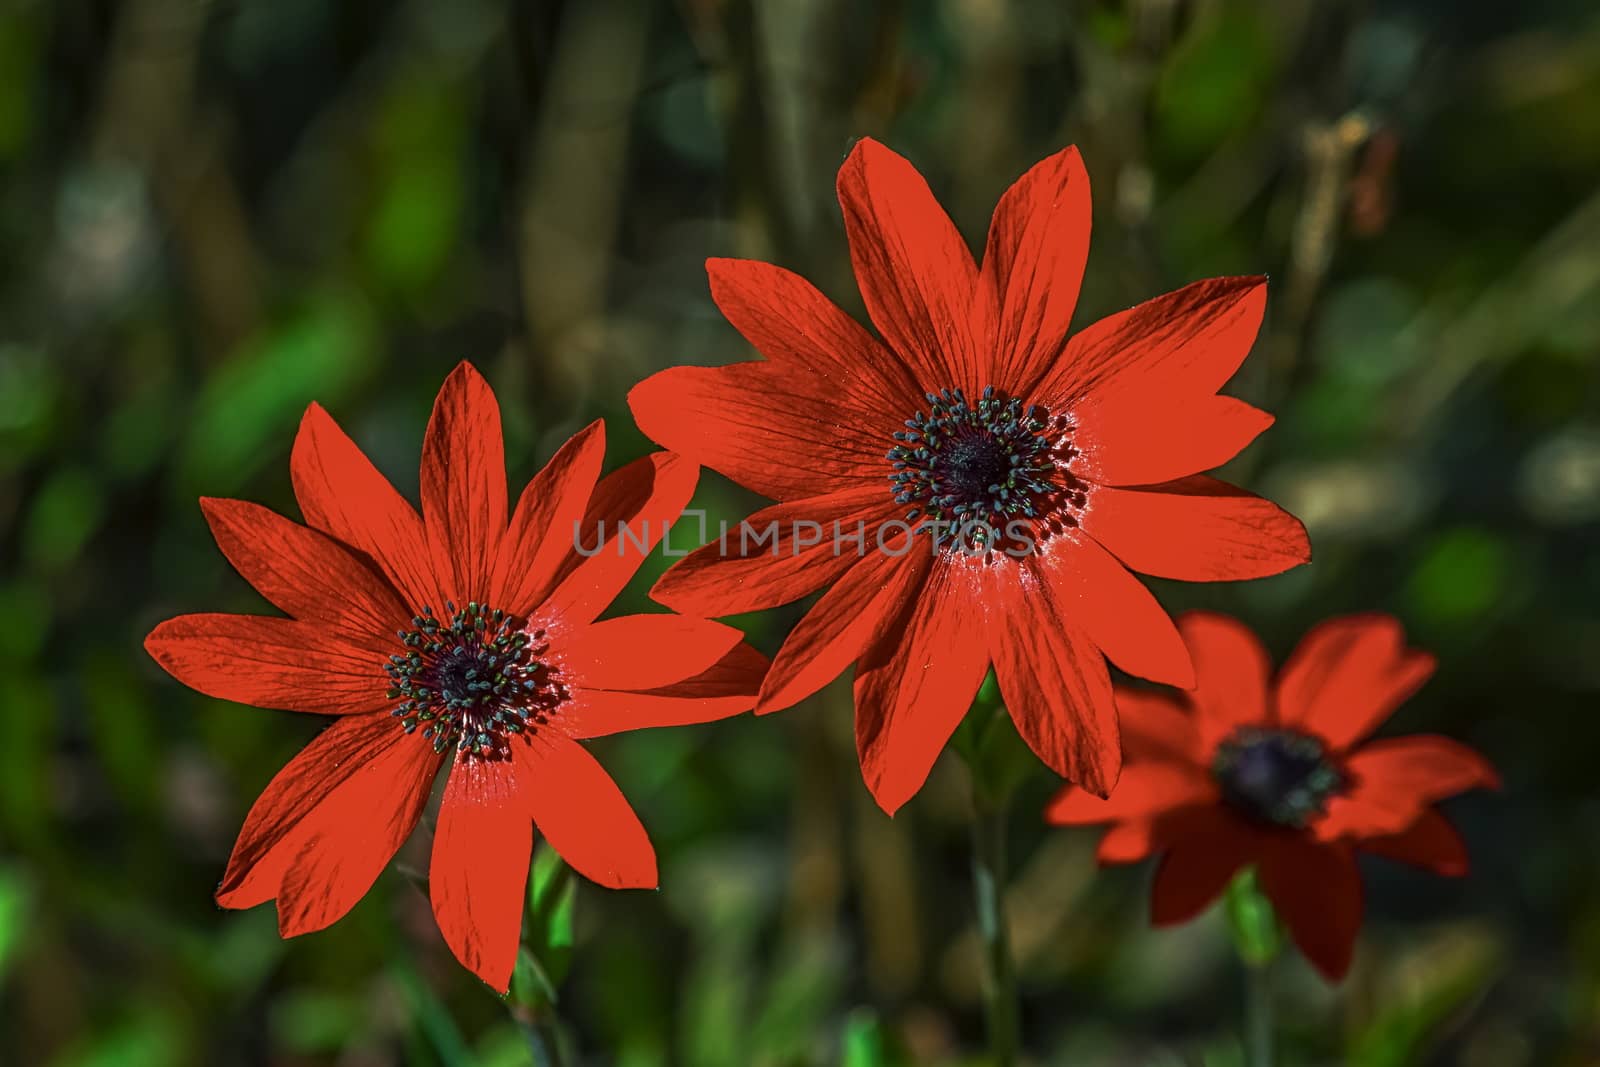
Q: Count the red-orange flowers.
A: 3